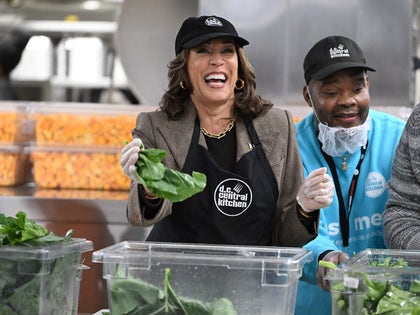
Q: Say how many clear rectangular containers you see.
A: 7